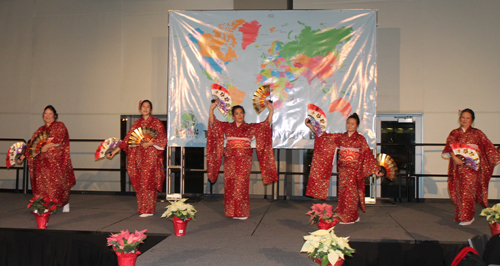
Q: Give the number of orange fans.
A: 4